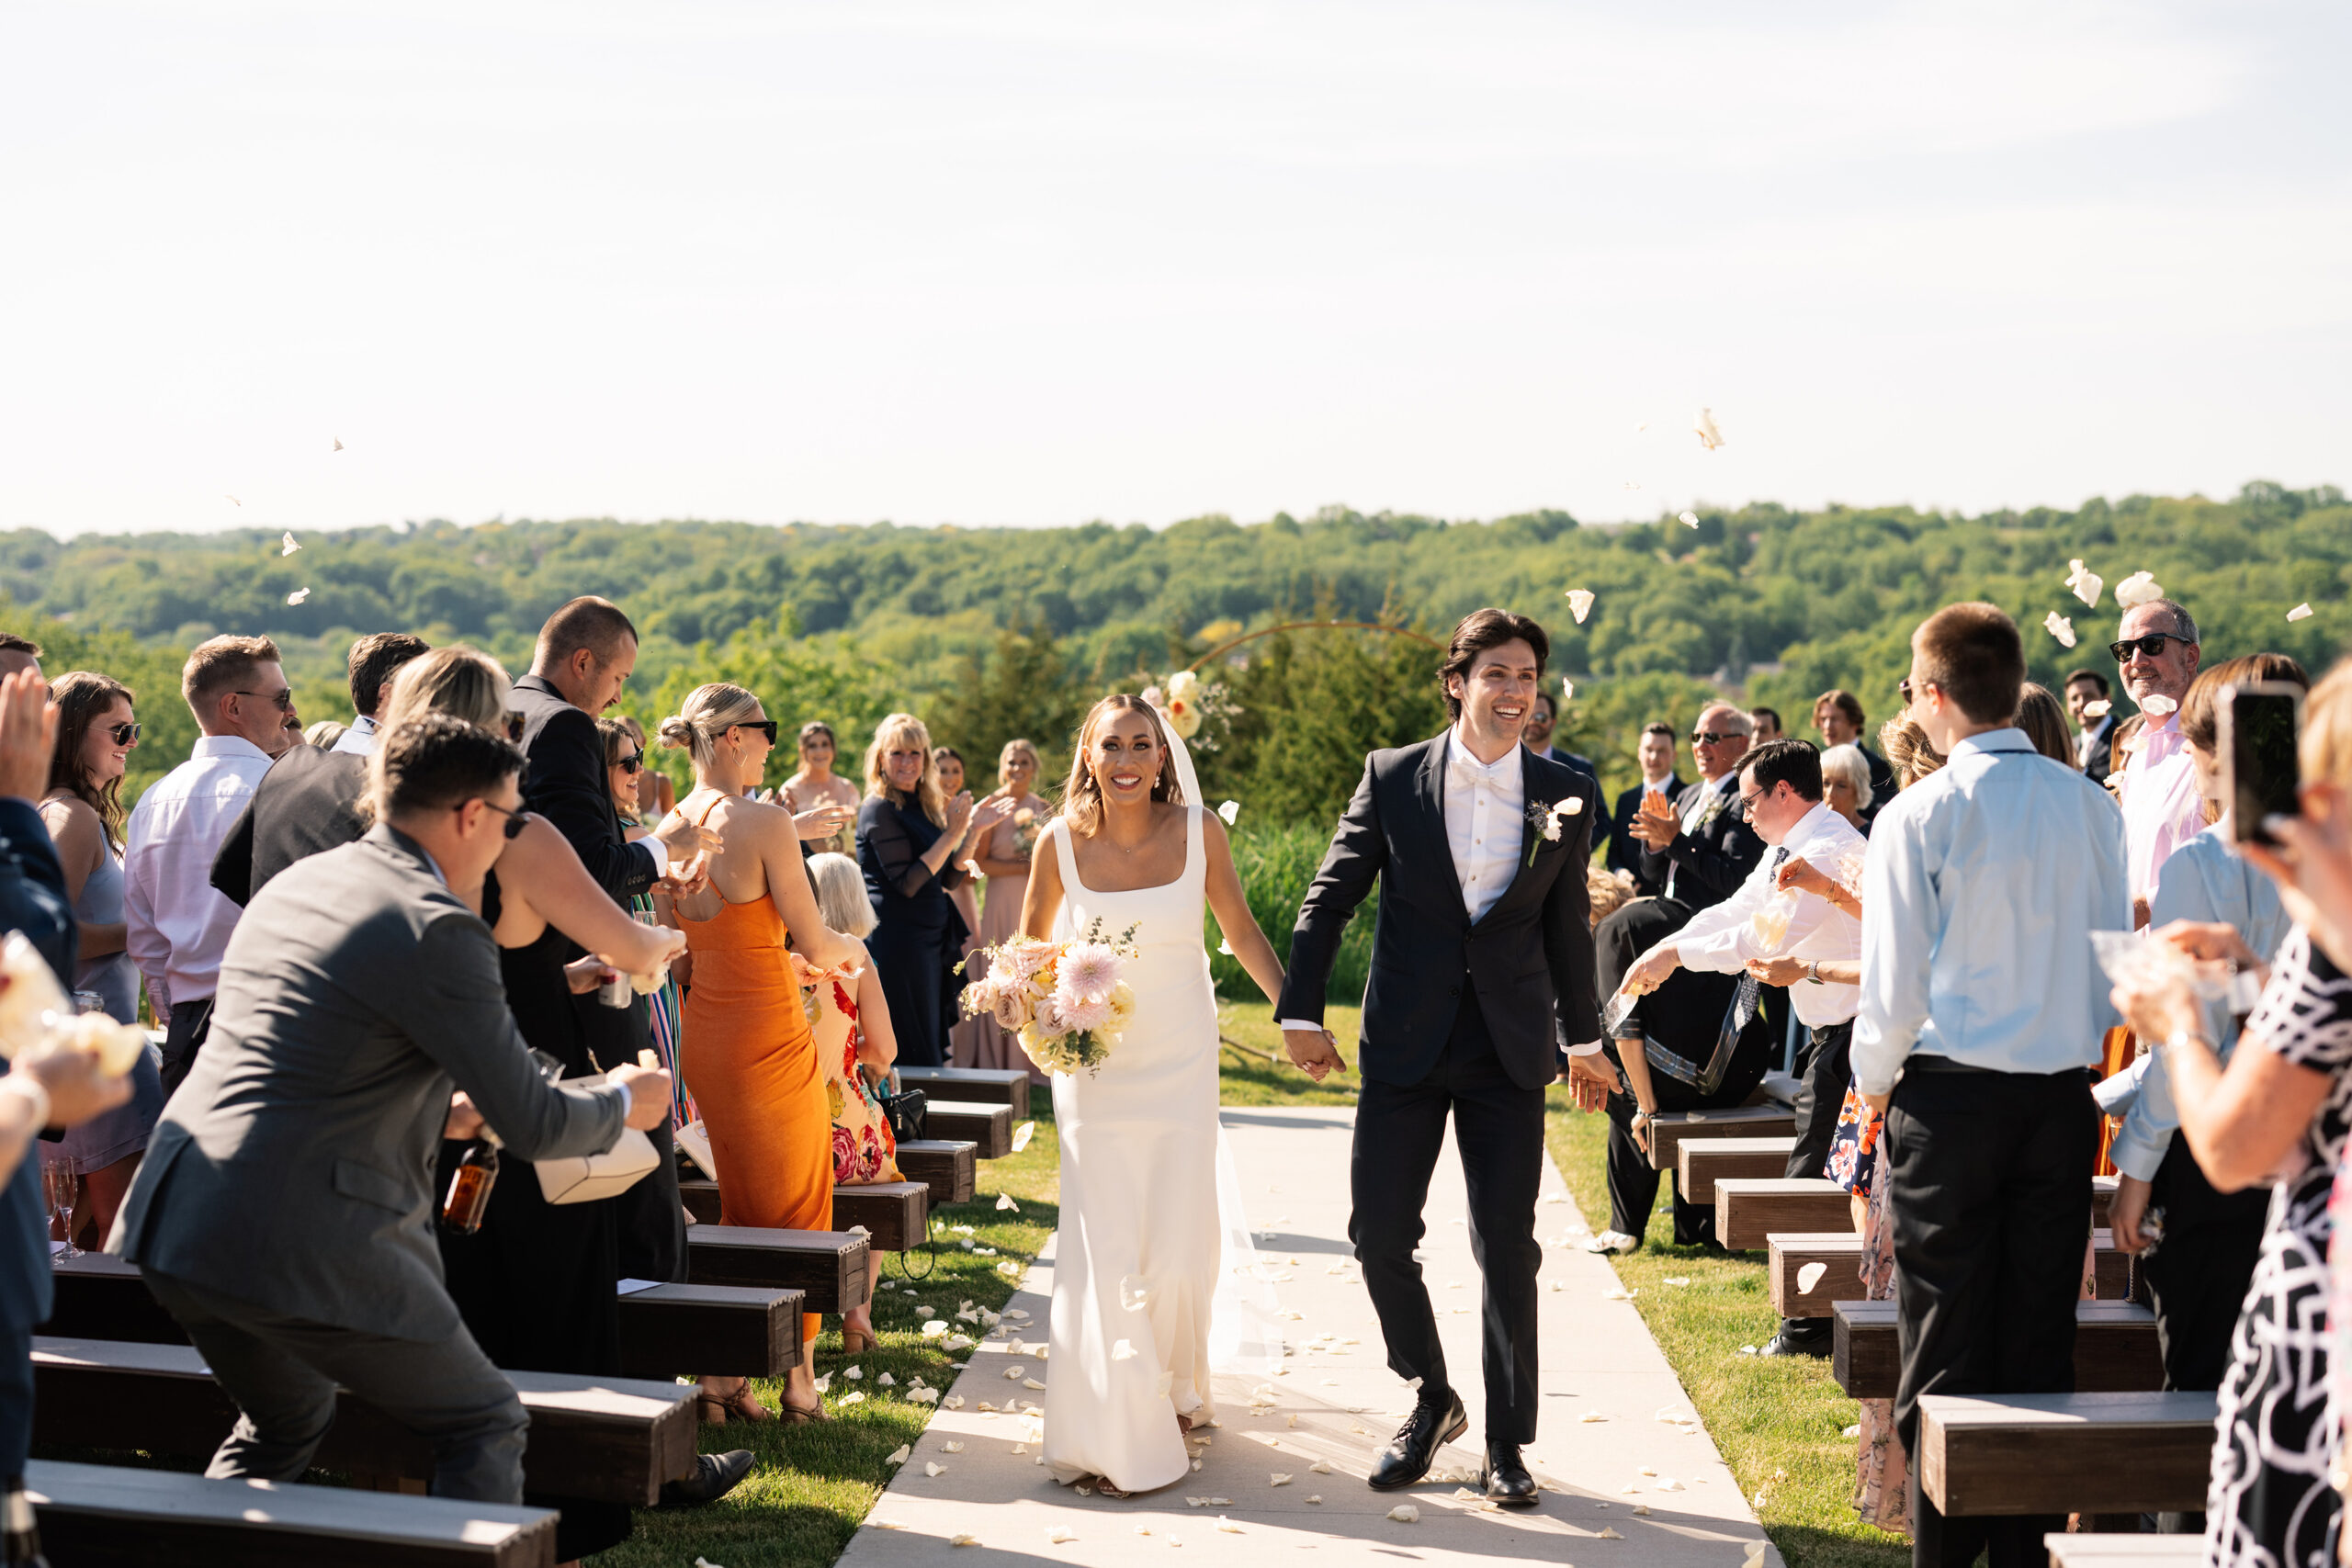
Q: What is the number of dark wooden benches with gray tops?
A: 15